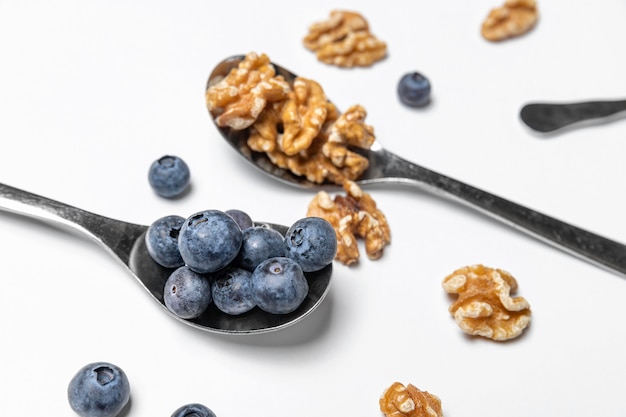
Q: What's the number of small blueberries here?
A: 12